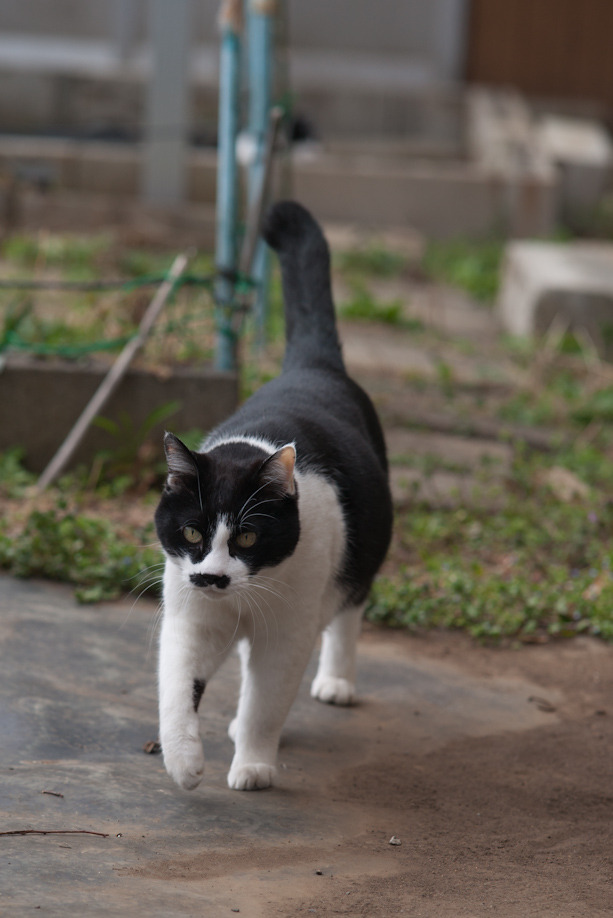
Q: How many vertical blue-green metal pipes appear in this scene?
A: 2